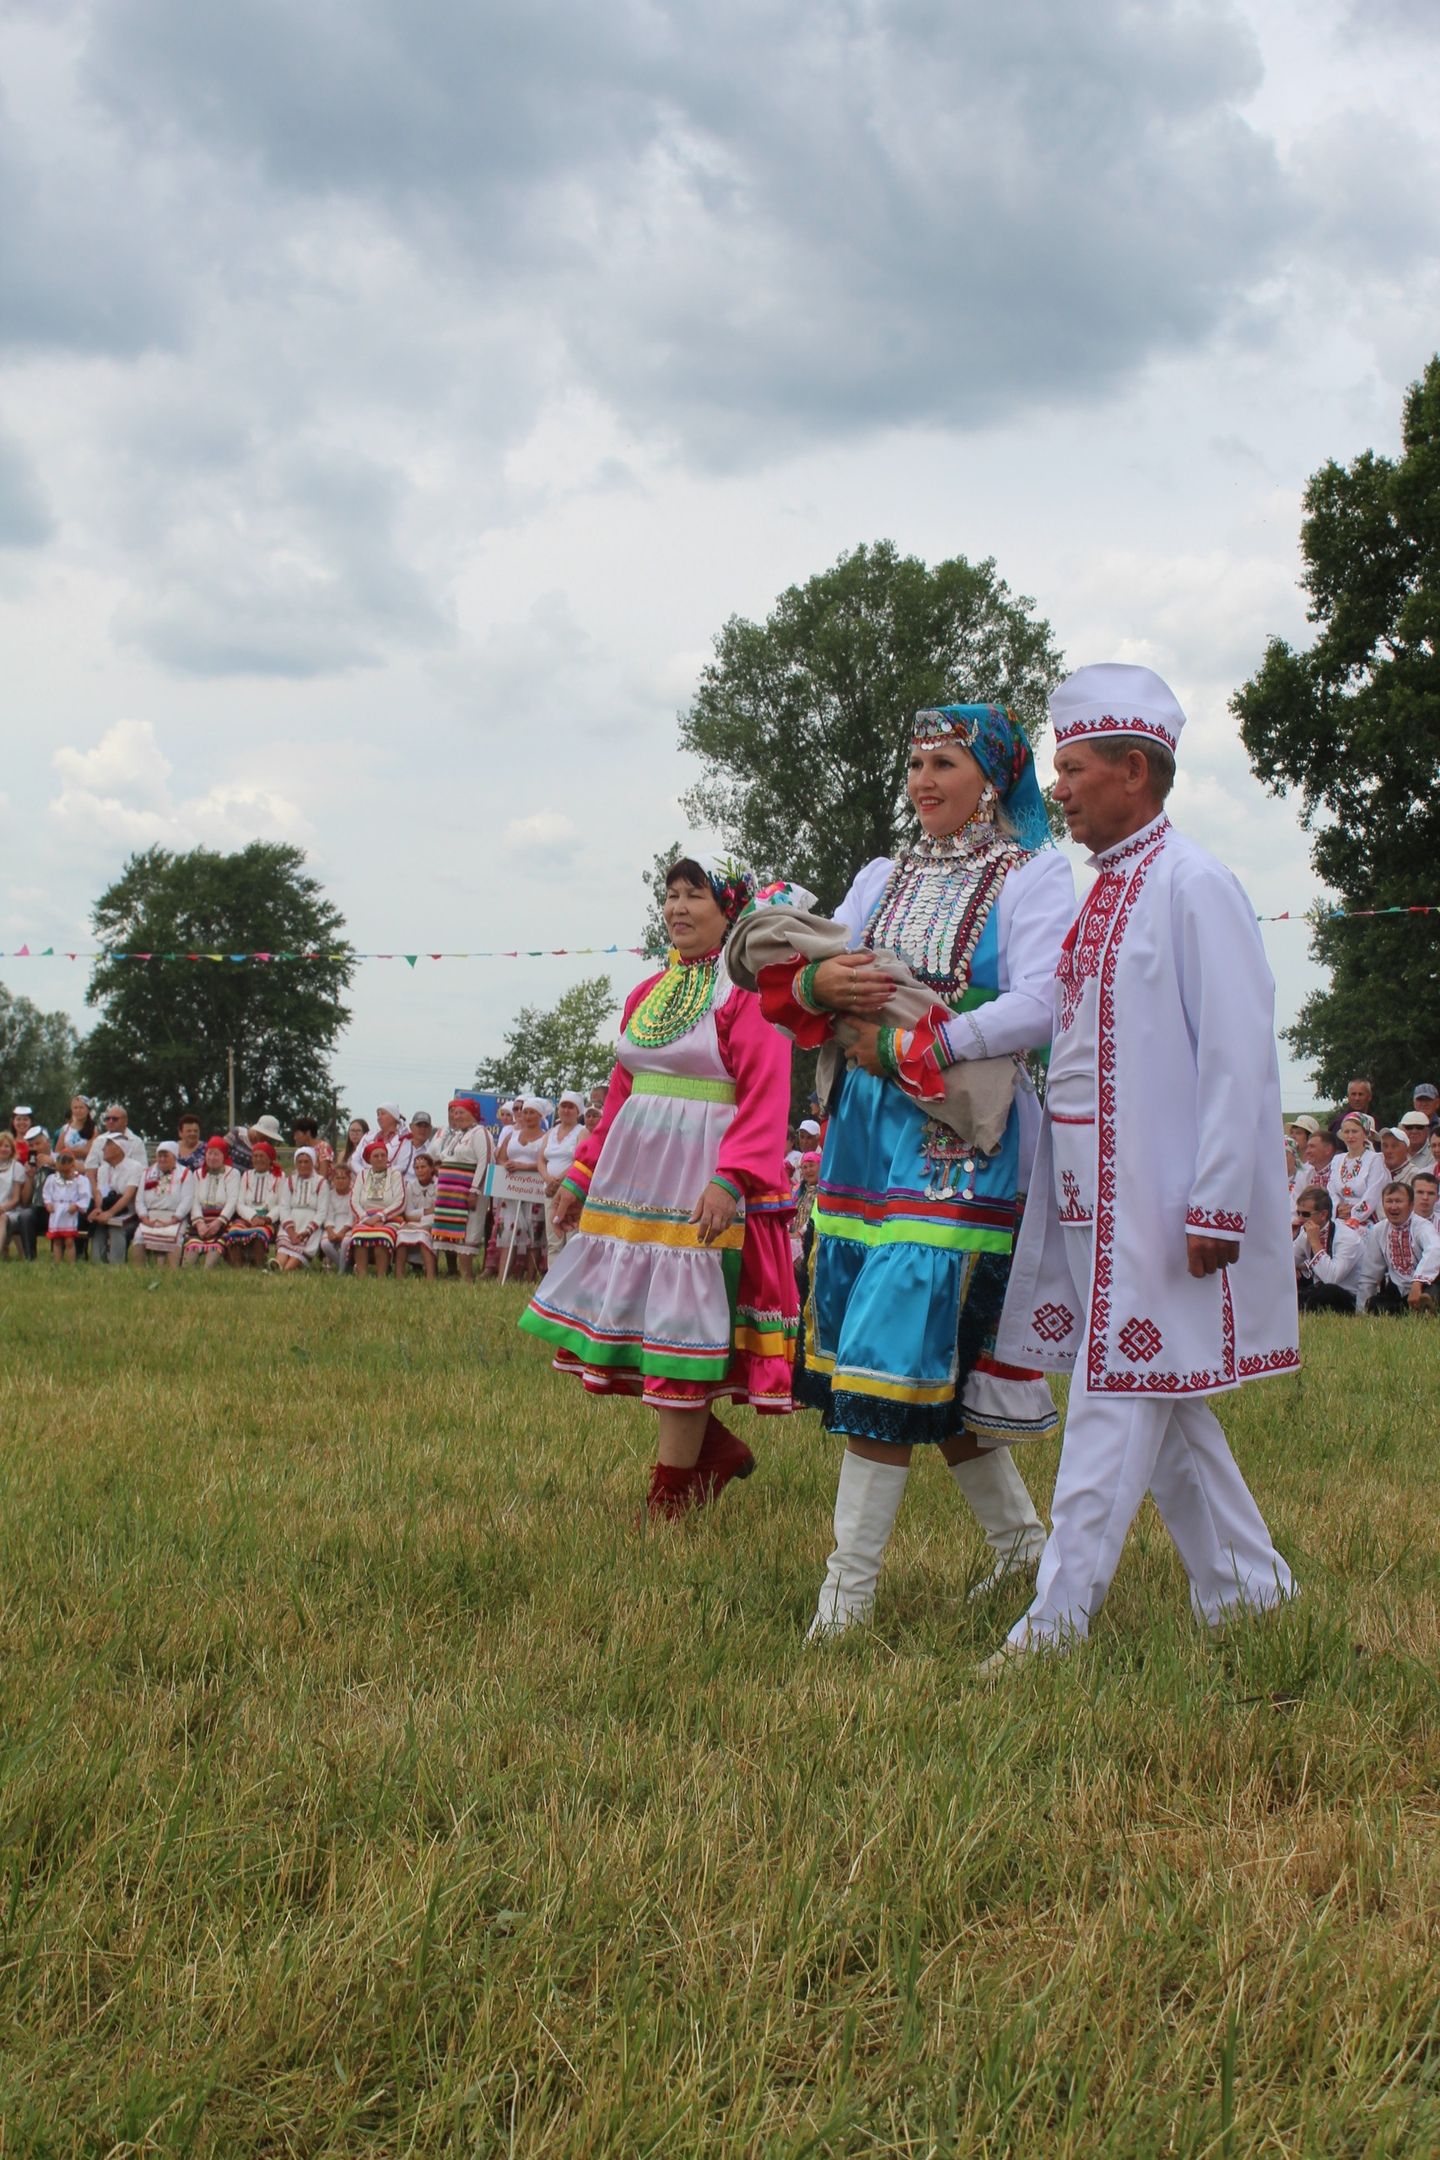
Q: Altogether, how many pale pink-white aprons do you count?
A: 1